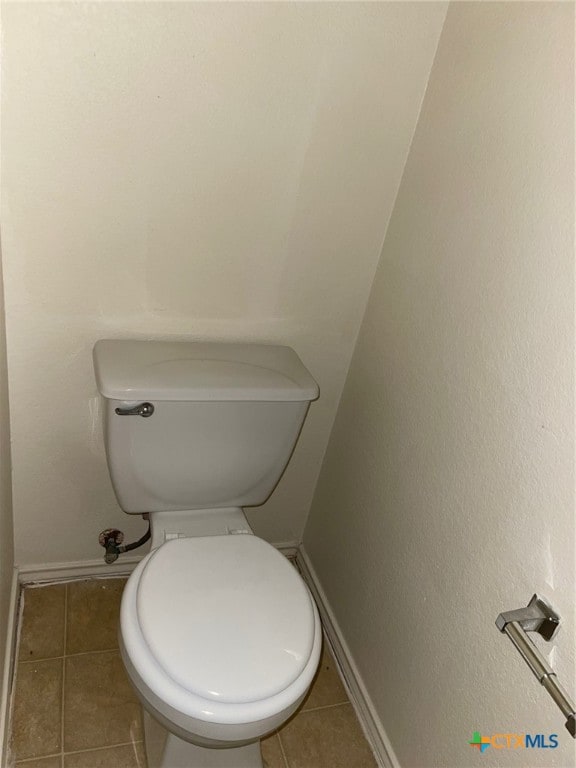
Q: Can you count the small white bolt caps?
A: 2